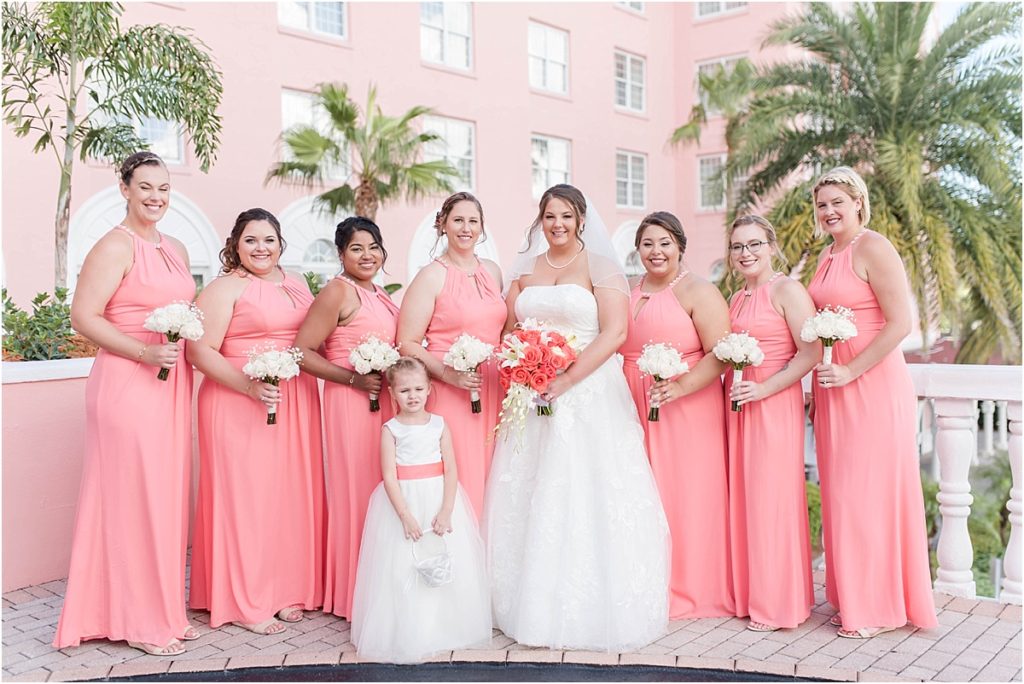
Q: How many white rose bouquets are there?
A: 7